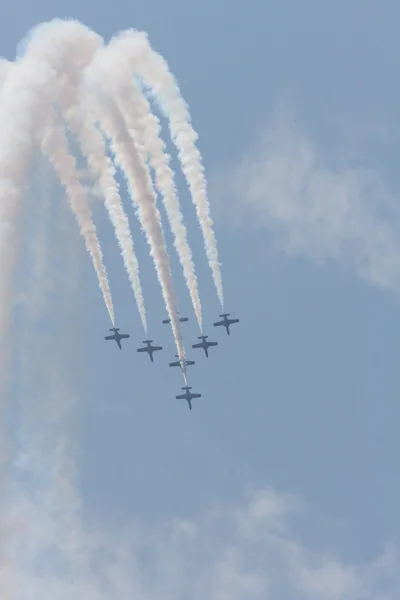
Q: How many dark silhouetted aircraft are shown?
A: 7